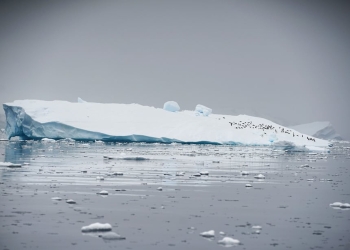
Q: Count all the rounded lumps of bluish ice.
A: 2